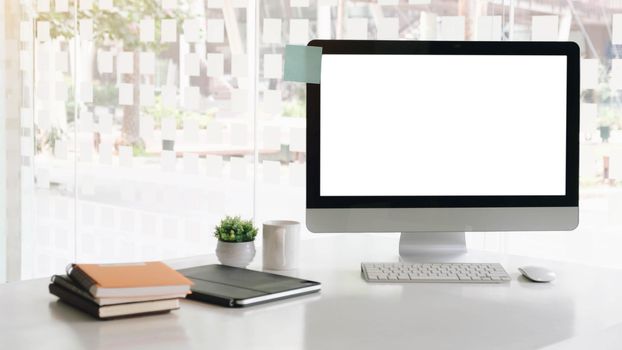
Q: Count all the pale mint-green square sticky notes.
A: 1